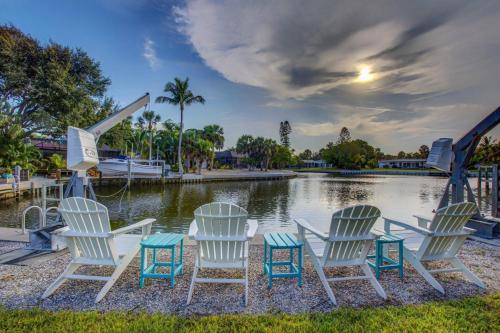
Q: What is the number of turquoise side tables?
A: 3